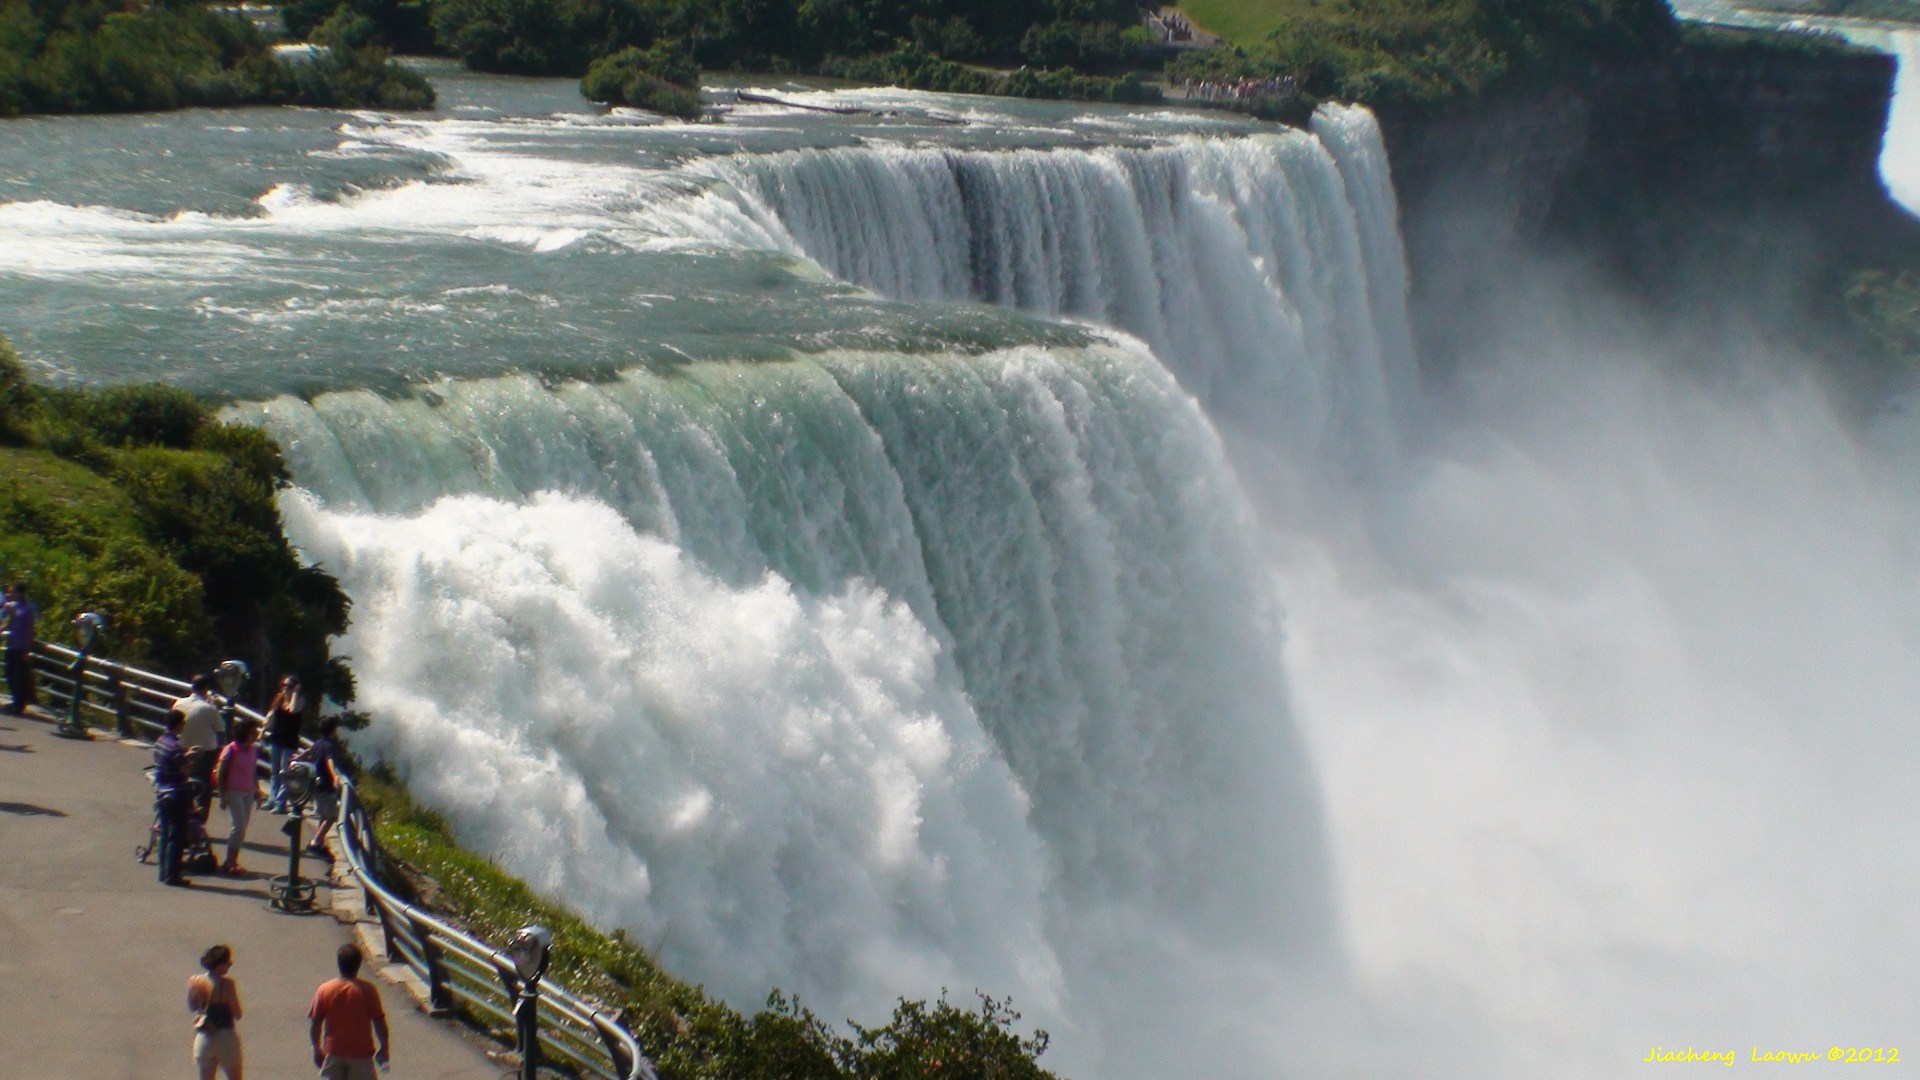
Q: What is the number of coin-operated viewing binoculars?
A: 4